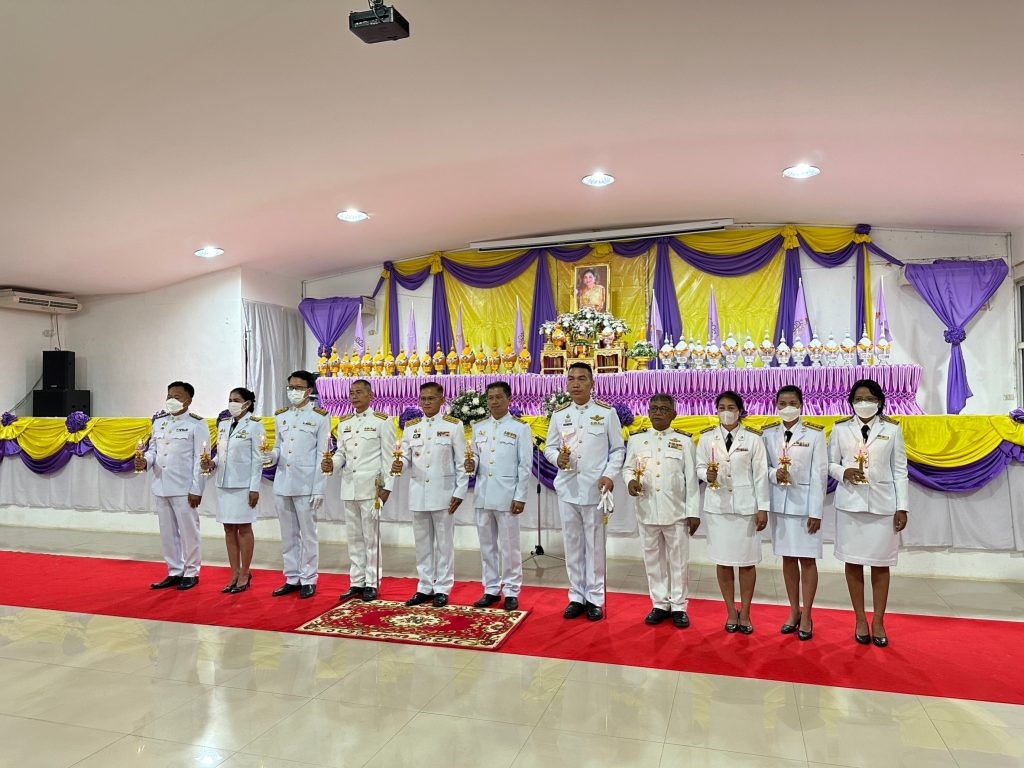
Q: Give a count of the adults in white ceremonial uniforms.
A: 11